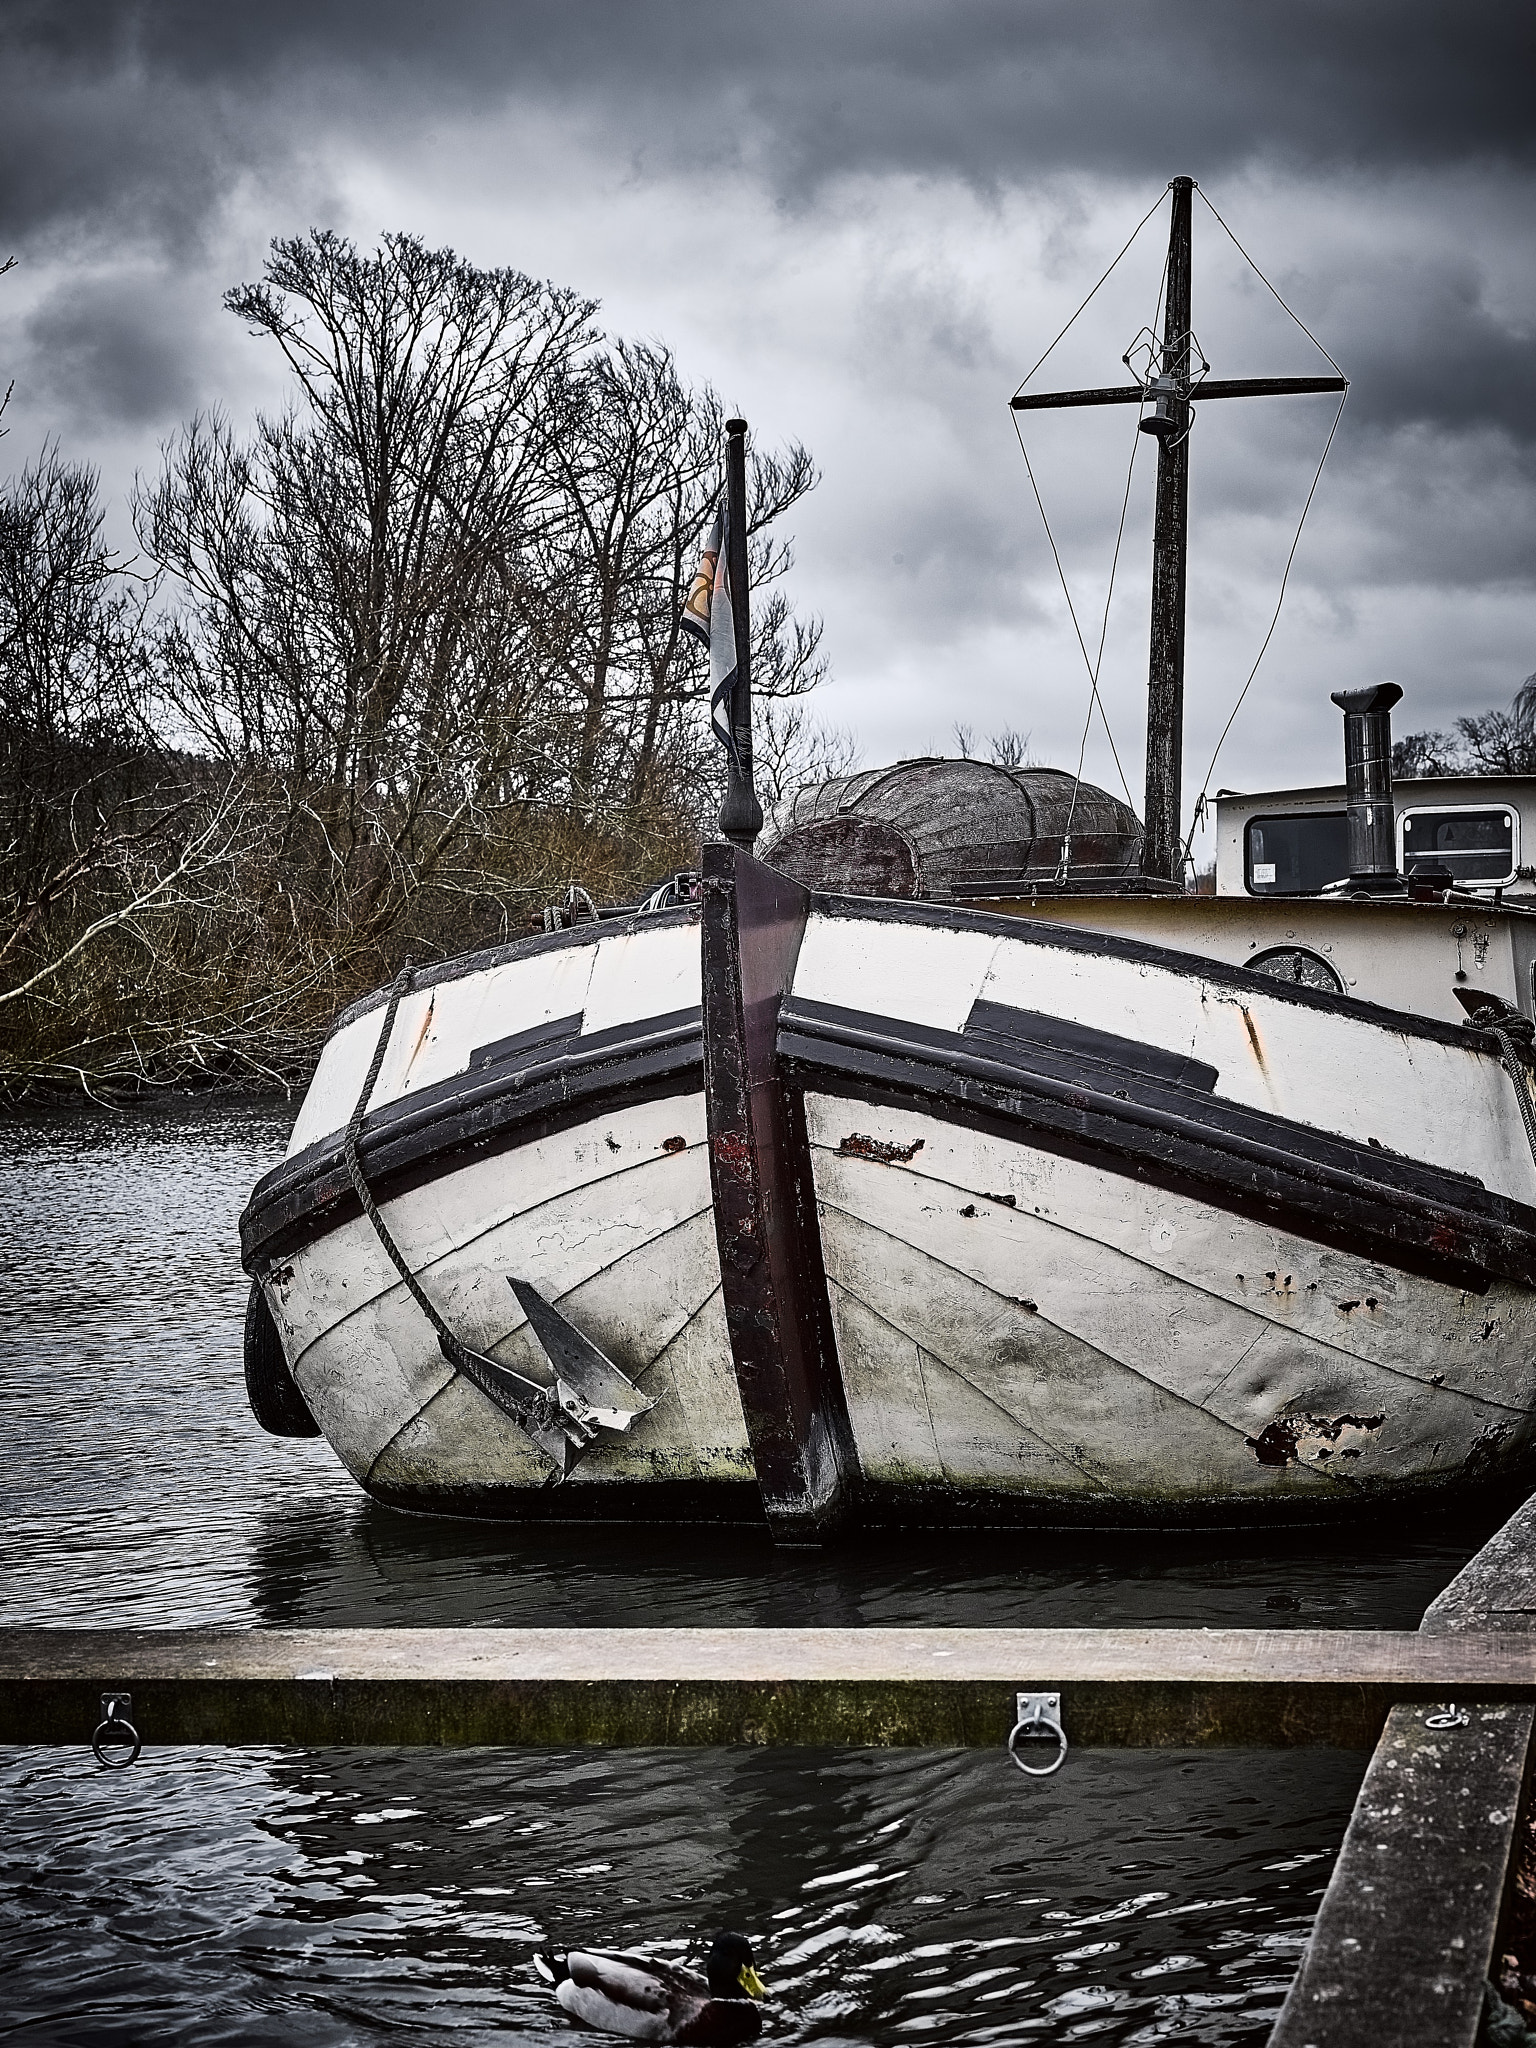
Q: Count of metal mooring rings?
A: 3